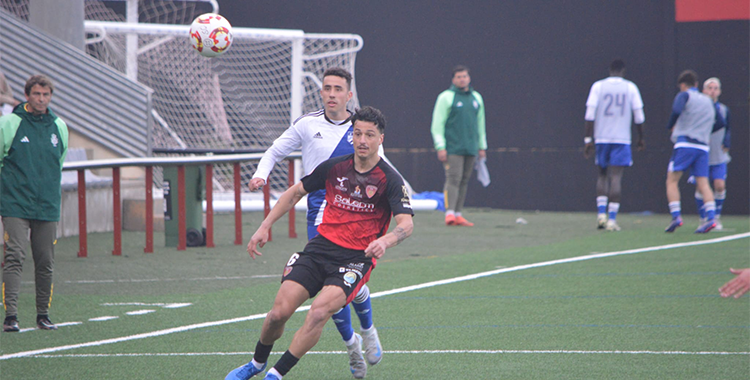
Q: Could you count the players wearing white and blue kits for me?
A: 4